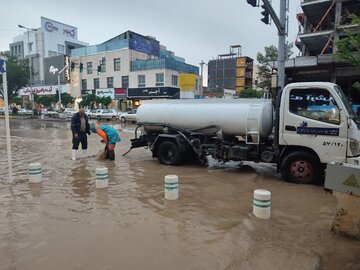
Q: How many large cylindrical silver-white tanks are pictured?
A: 1